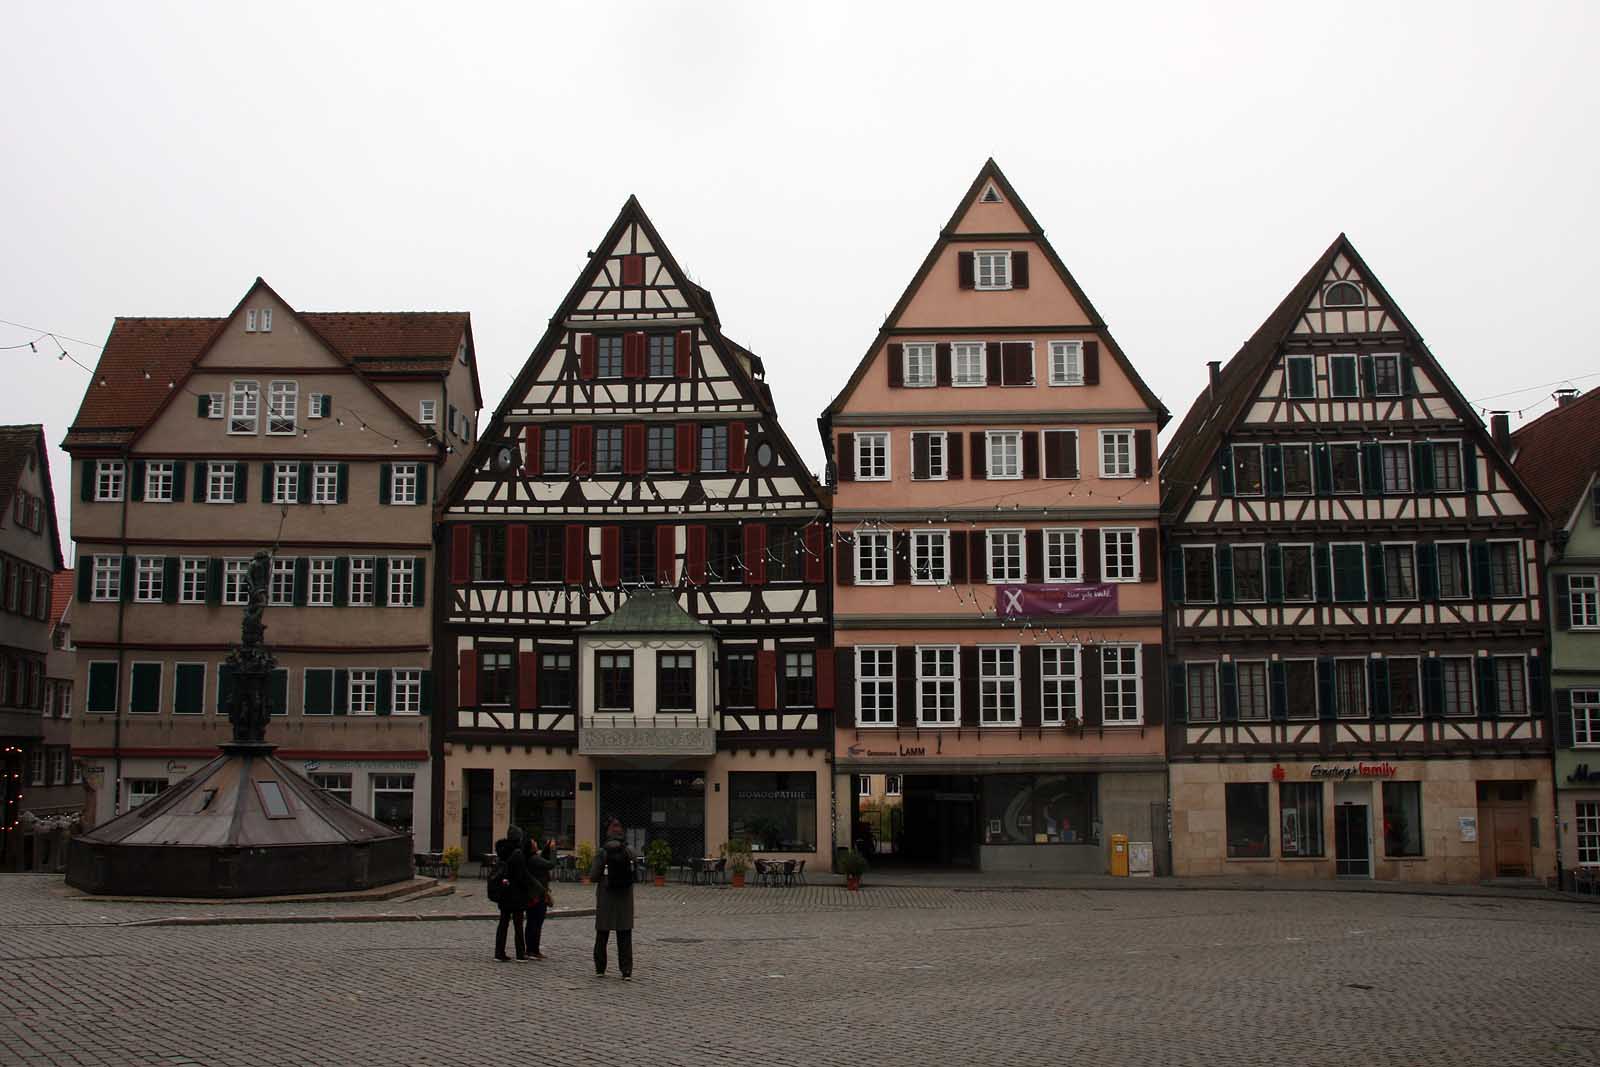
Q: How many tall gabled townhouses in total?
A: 4